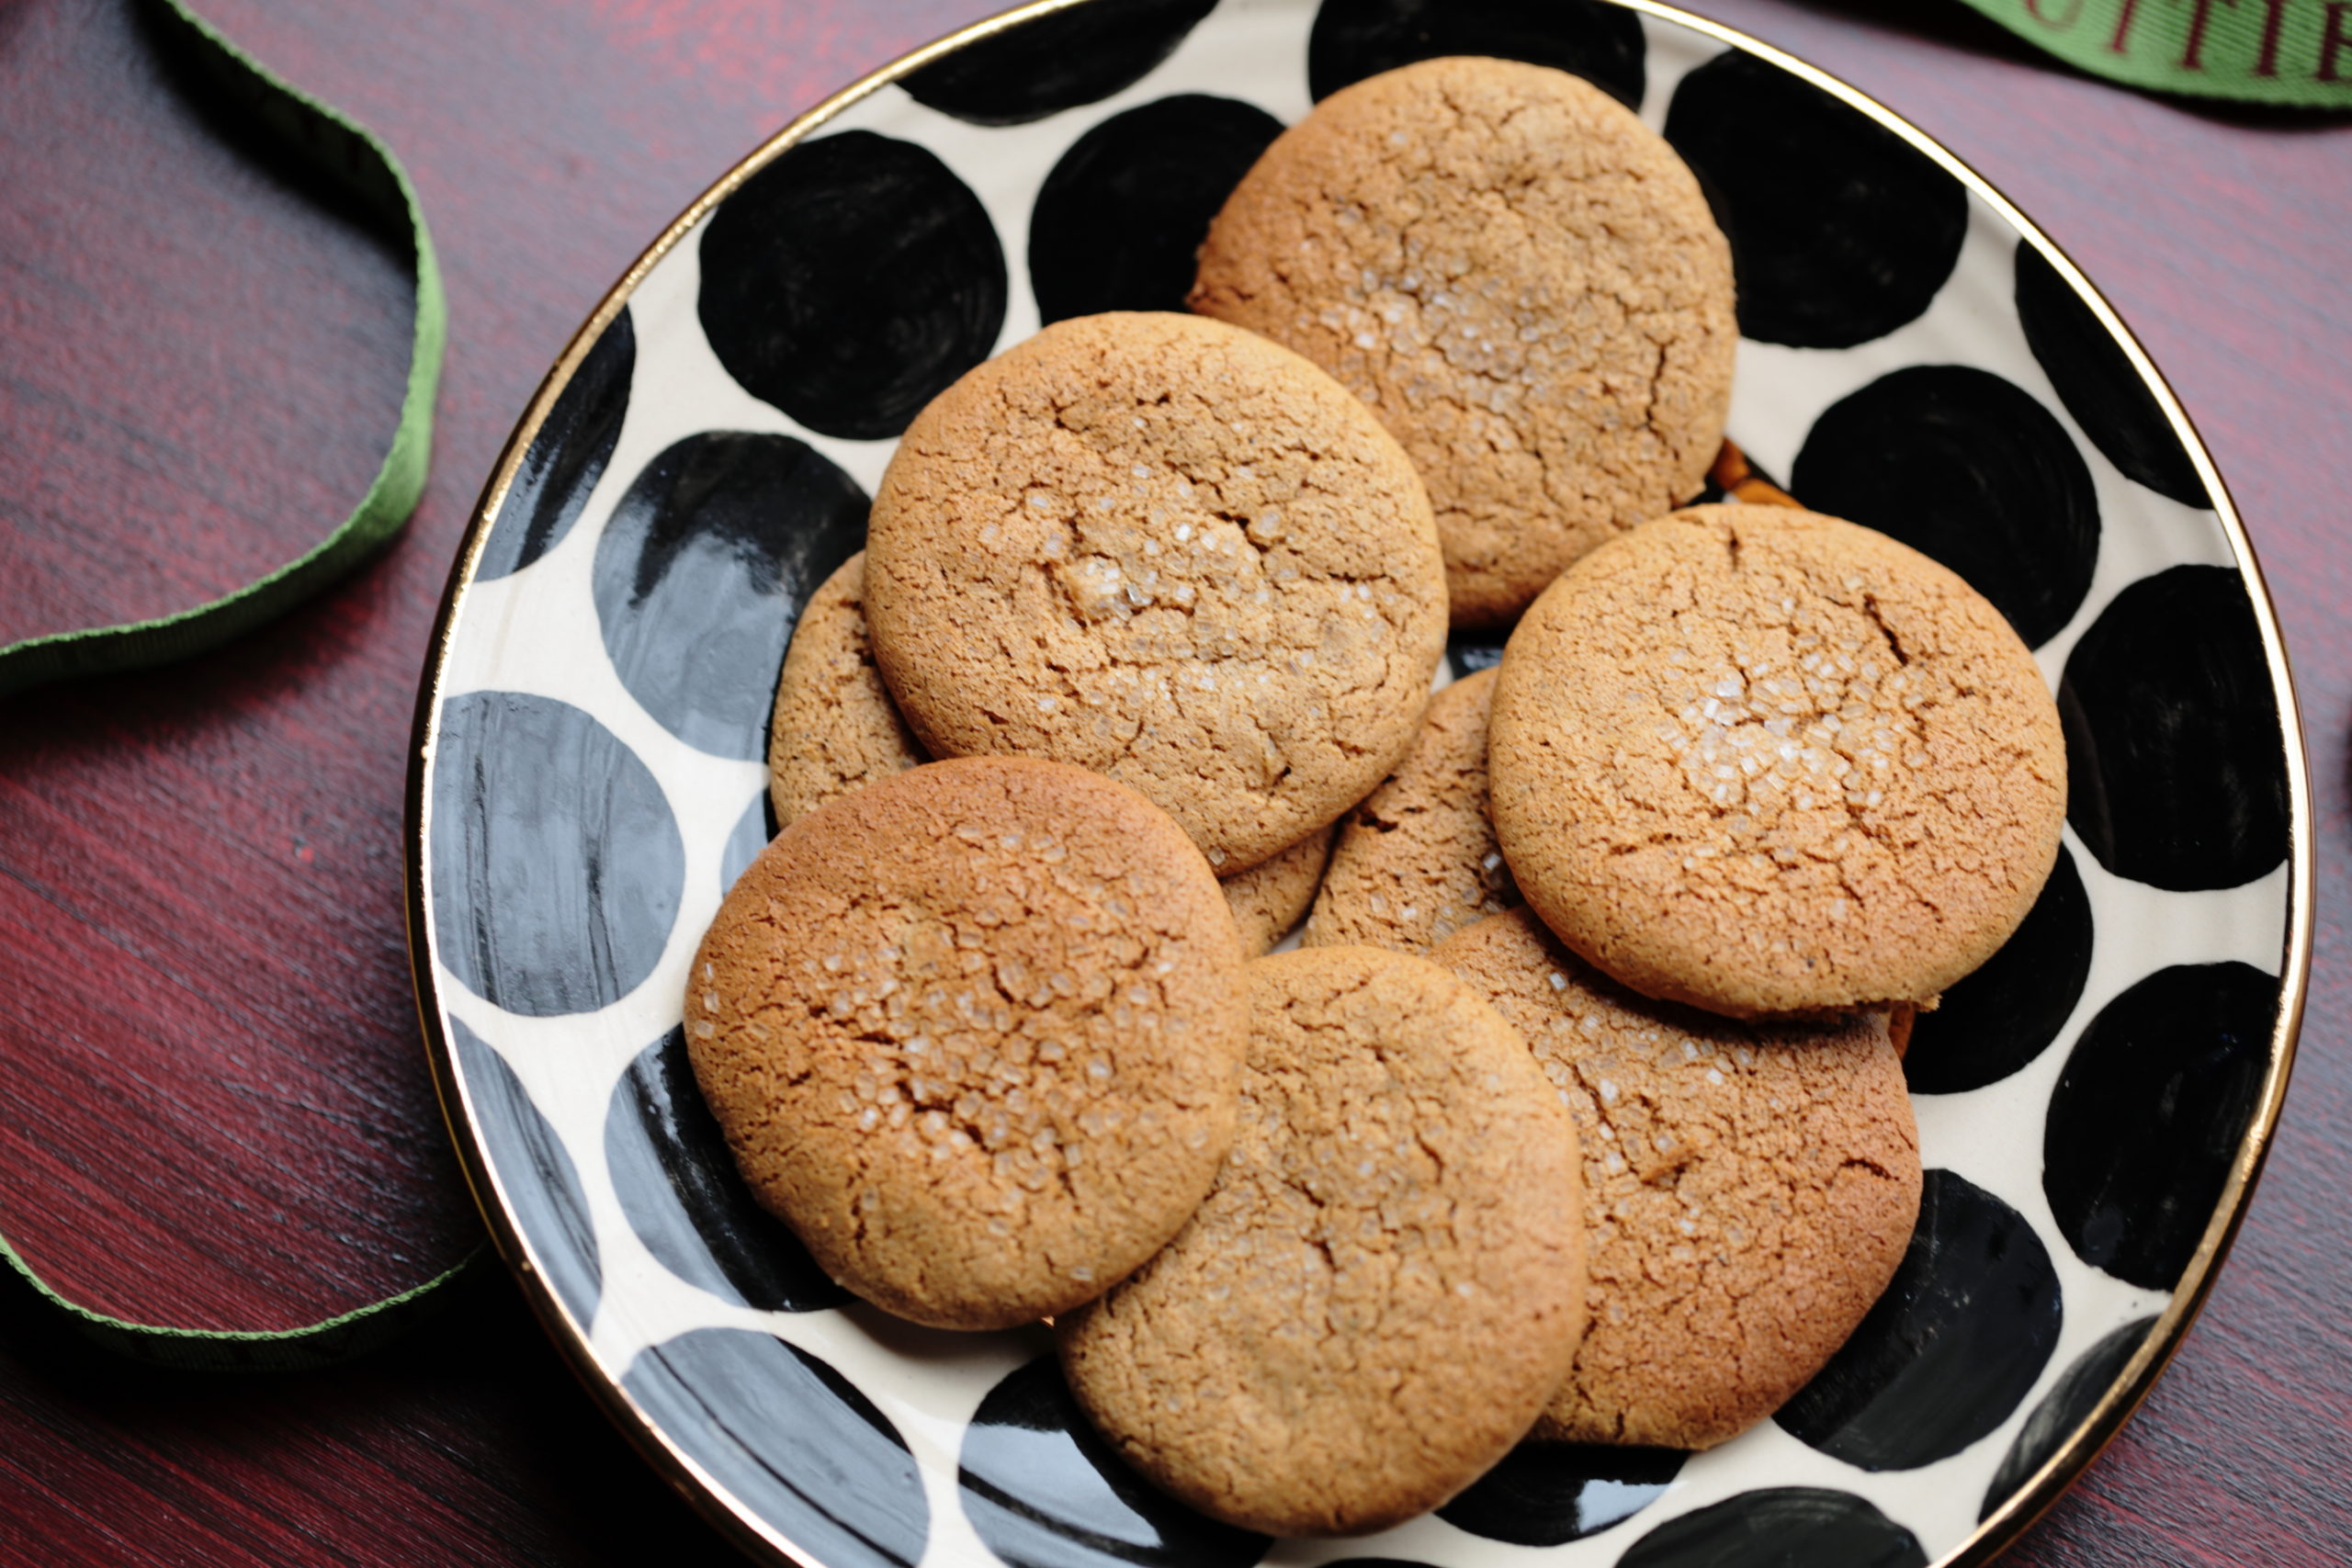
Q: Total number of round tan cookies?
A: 8